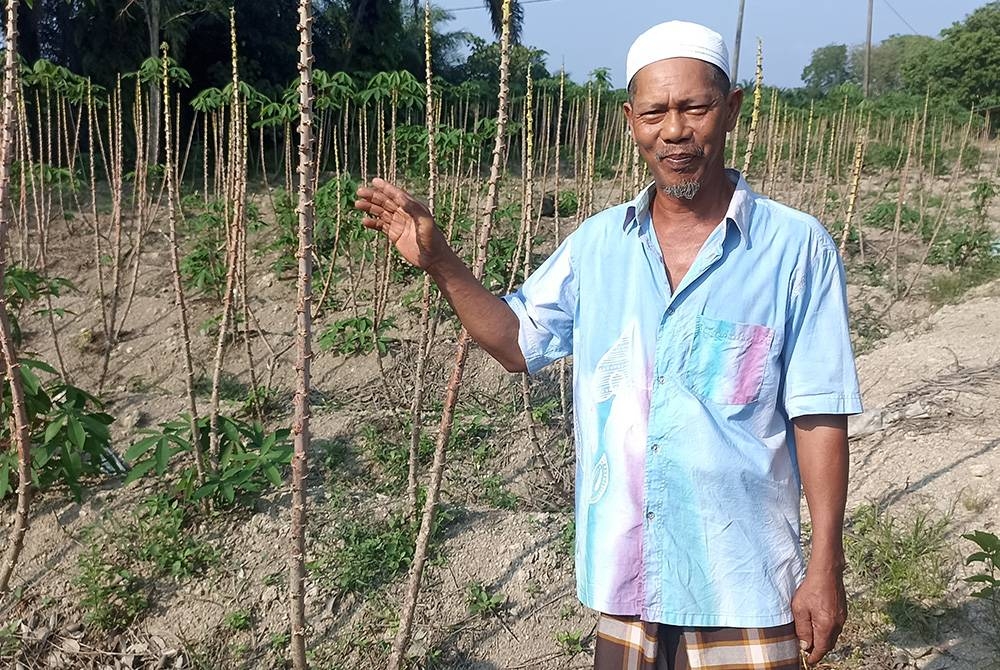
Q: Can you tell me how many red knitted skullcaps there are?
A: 0